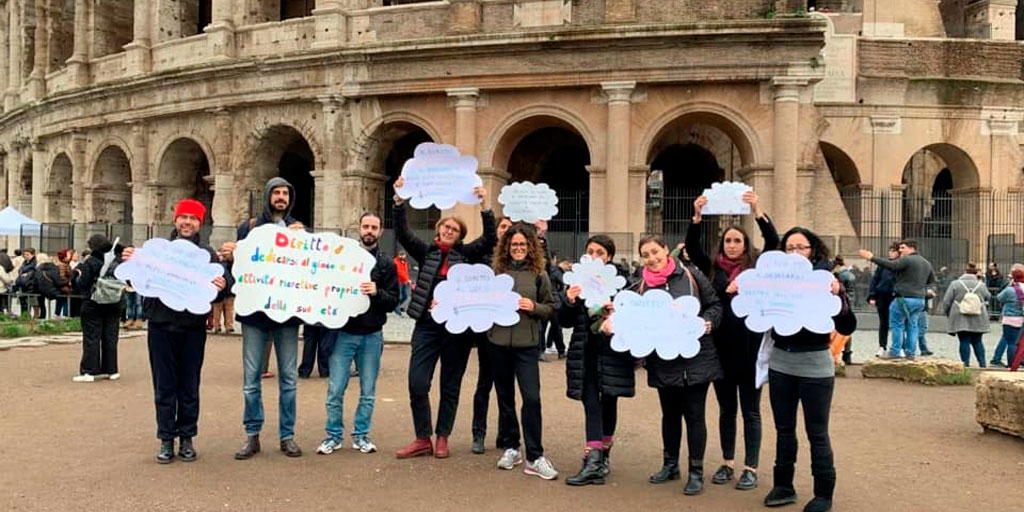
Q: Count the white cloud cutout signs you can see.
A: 9